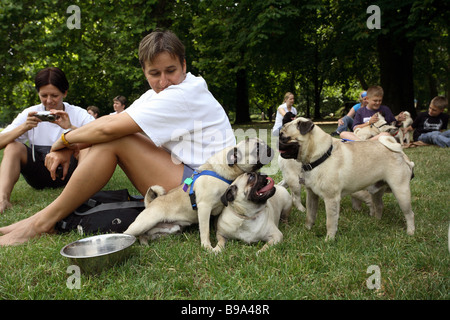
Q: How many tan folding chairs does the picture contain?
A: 0